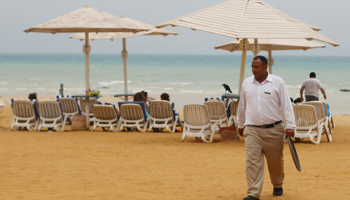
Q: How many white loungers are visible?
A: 13